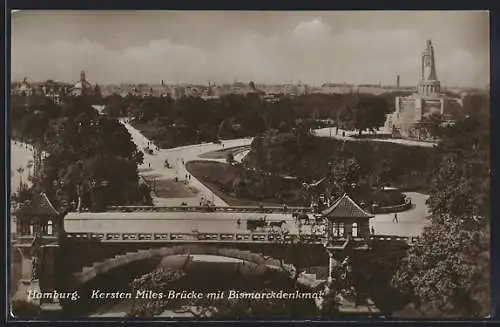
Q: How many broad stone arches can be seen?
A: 1